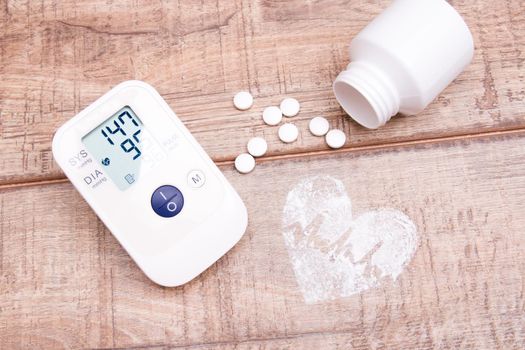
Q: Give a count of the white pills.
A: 8